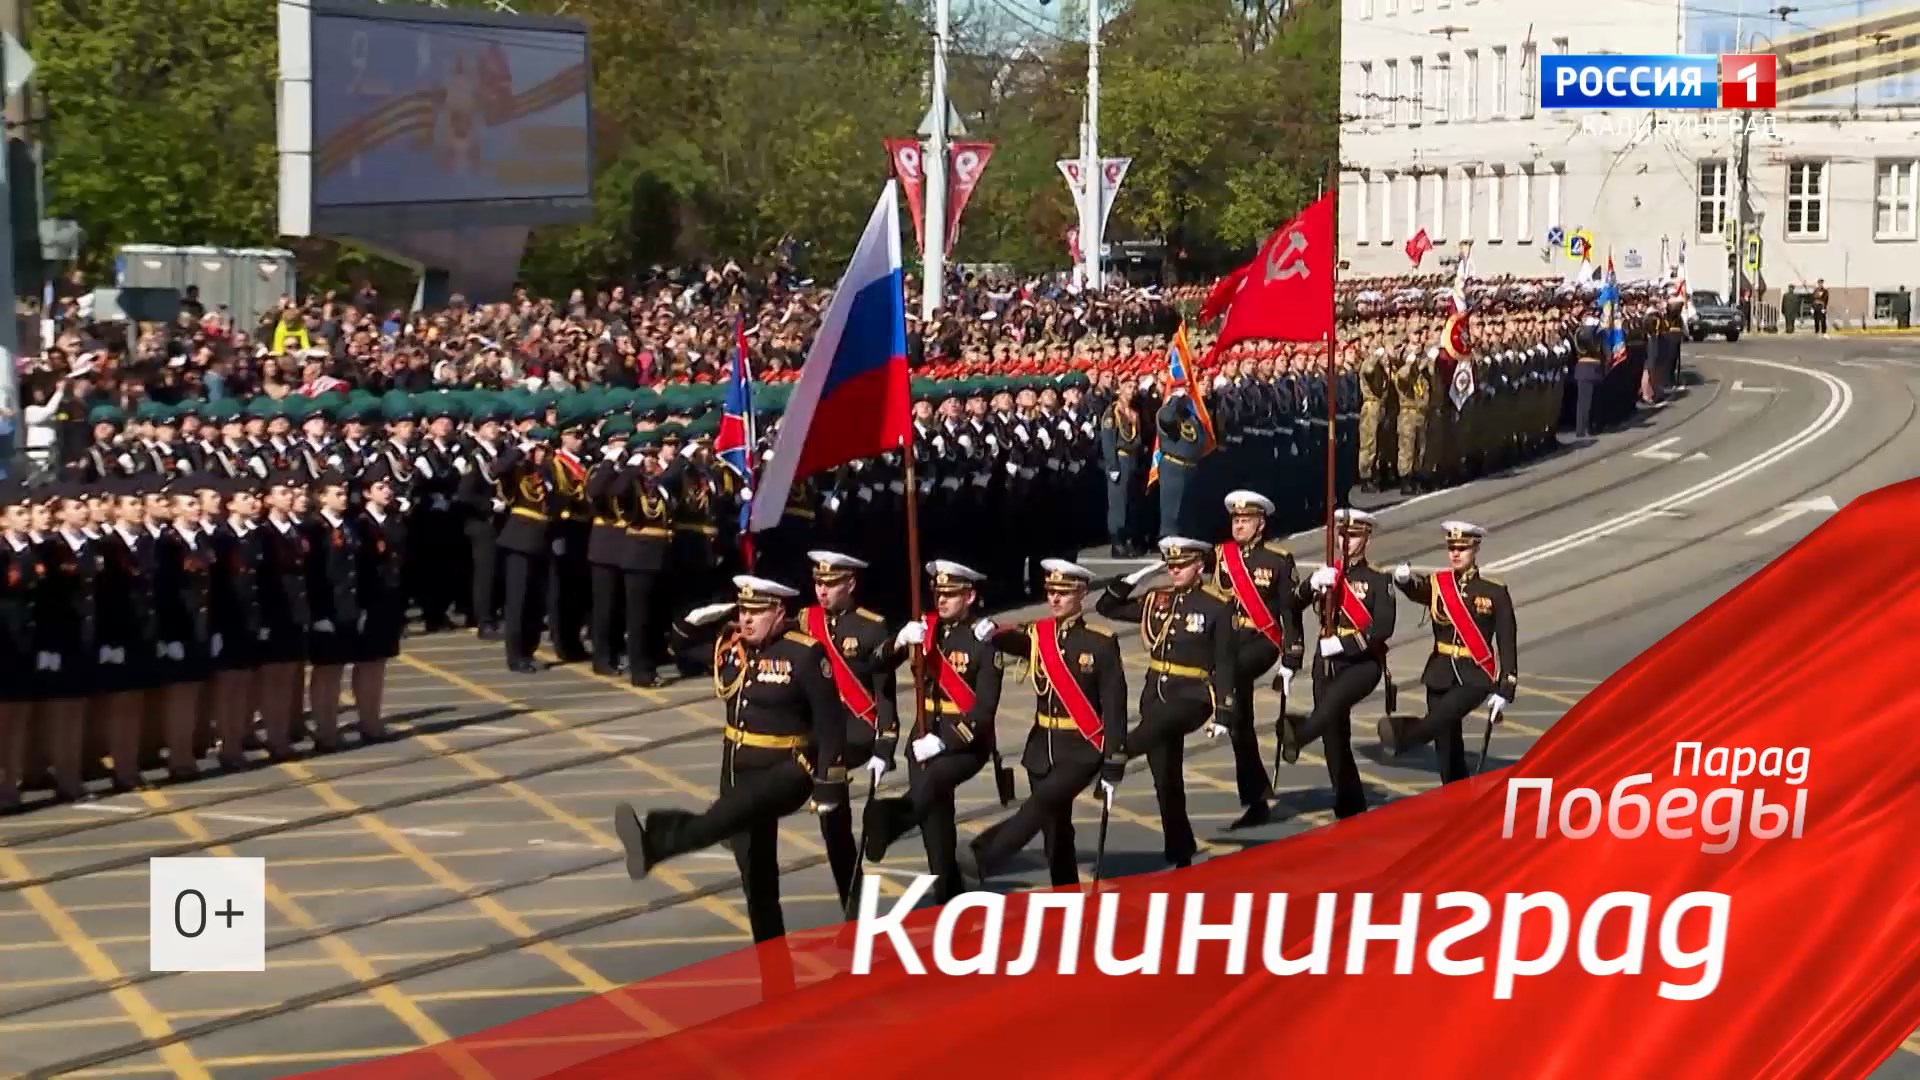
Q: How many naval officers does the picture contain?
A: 8